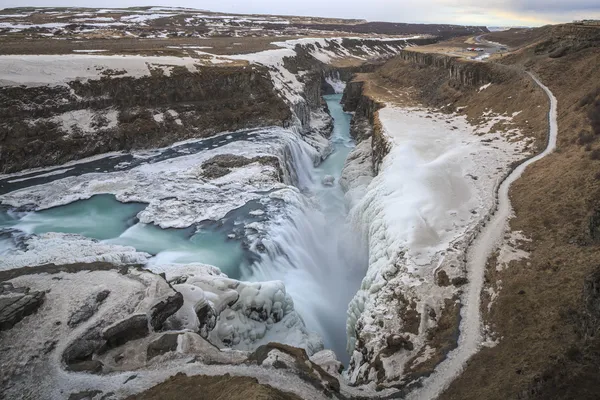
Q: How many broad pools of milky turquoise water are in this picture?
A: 2